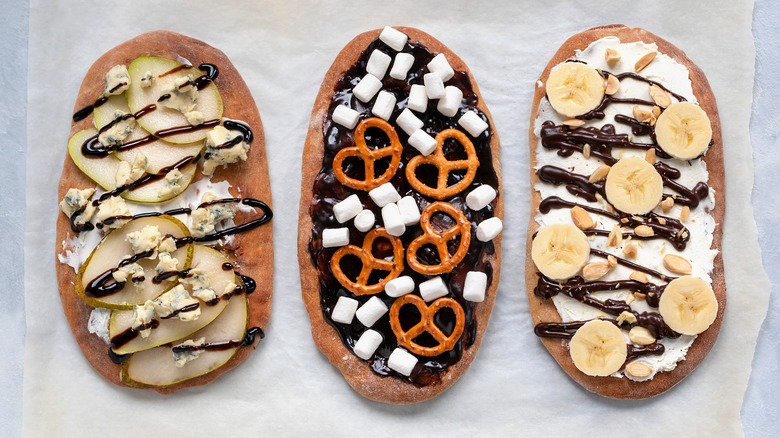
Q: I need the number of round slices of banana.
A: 6